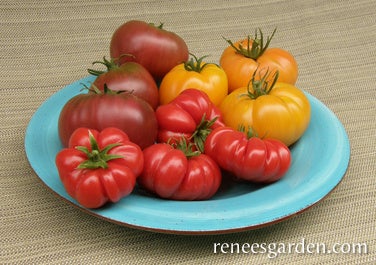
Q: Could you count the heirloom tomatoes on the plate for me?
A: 10